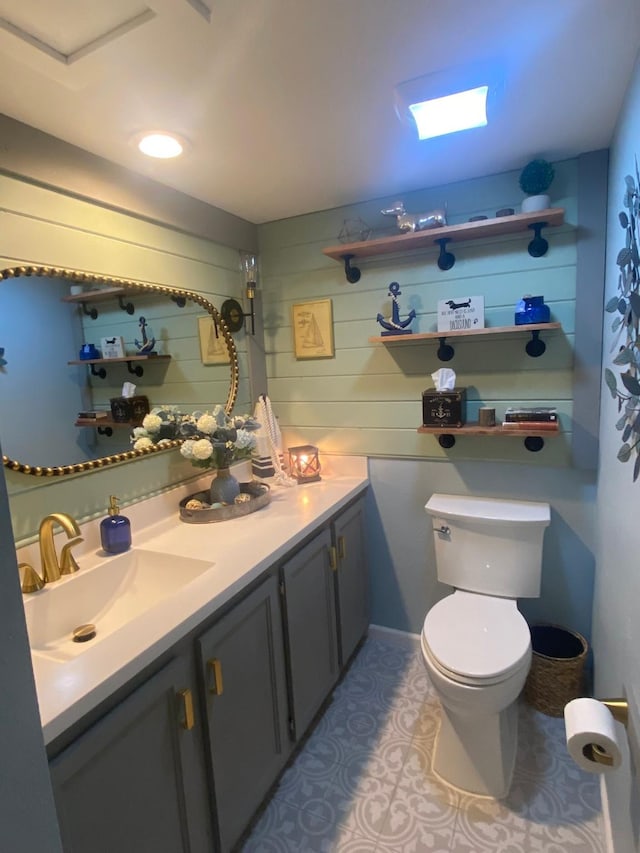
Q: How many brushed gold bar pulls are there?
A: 4